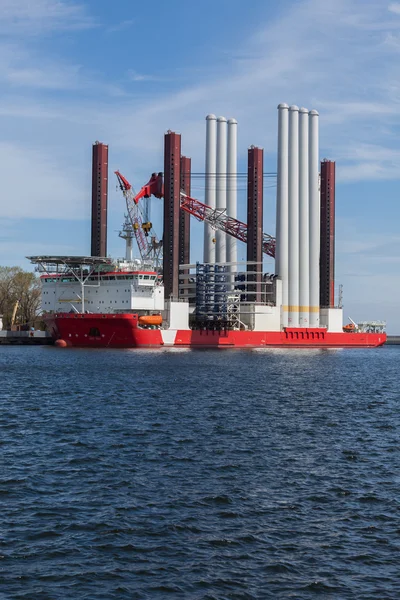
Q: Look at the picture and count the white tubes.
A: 7